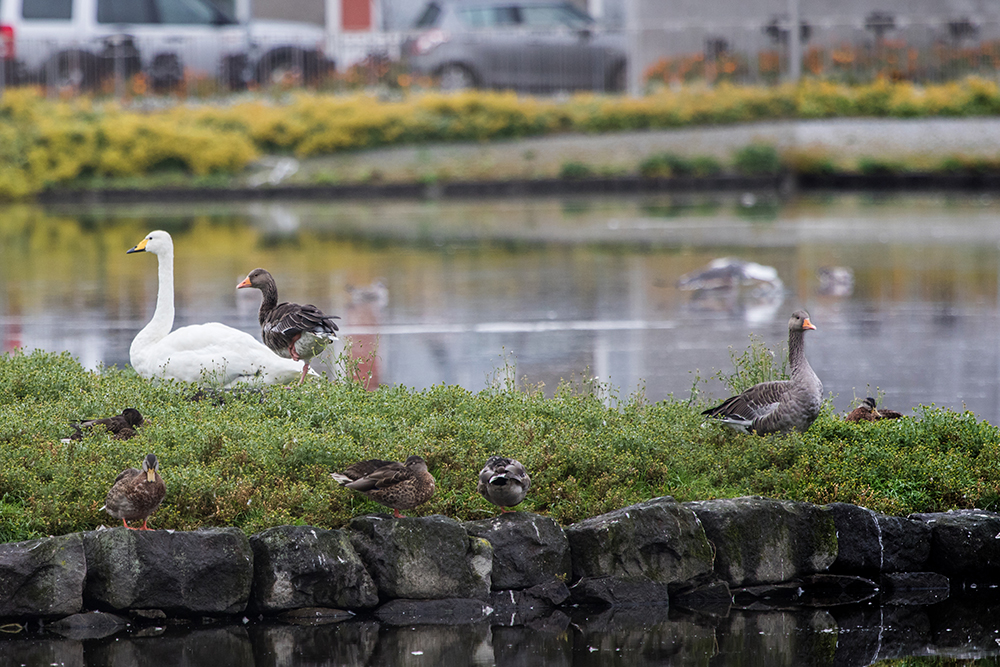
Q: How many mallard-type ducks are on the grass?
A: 5